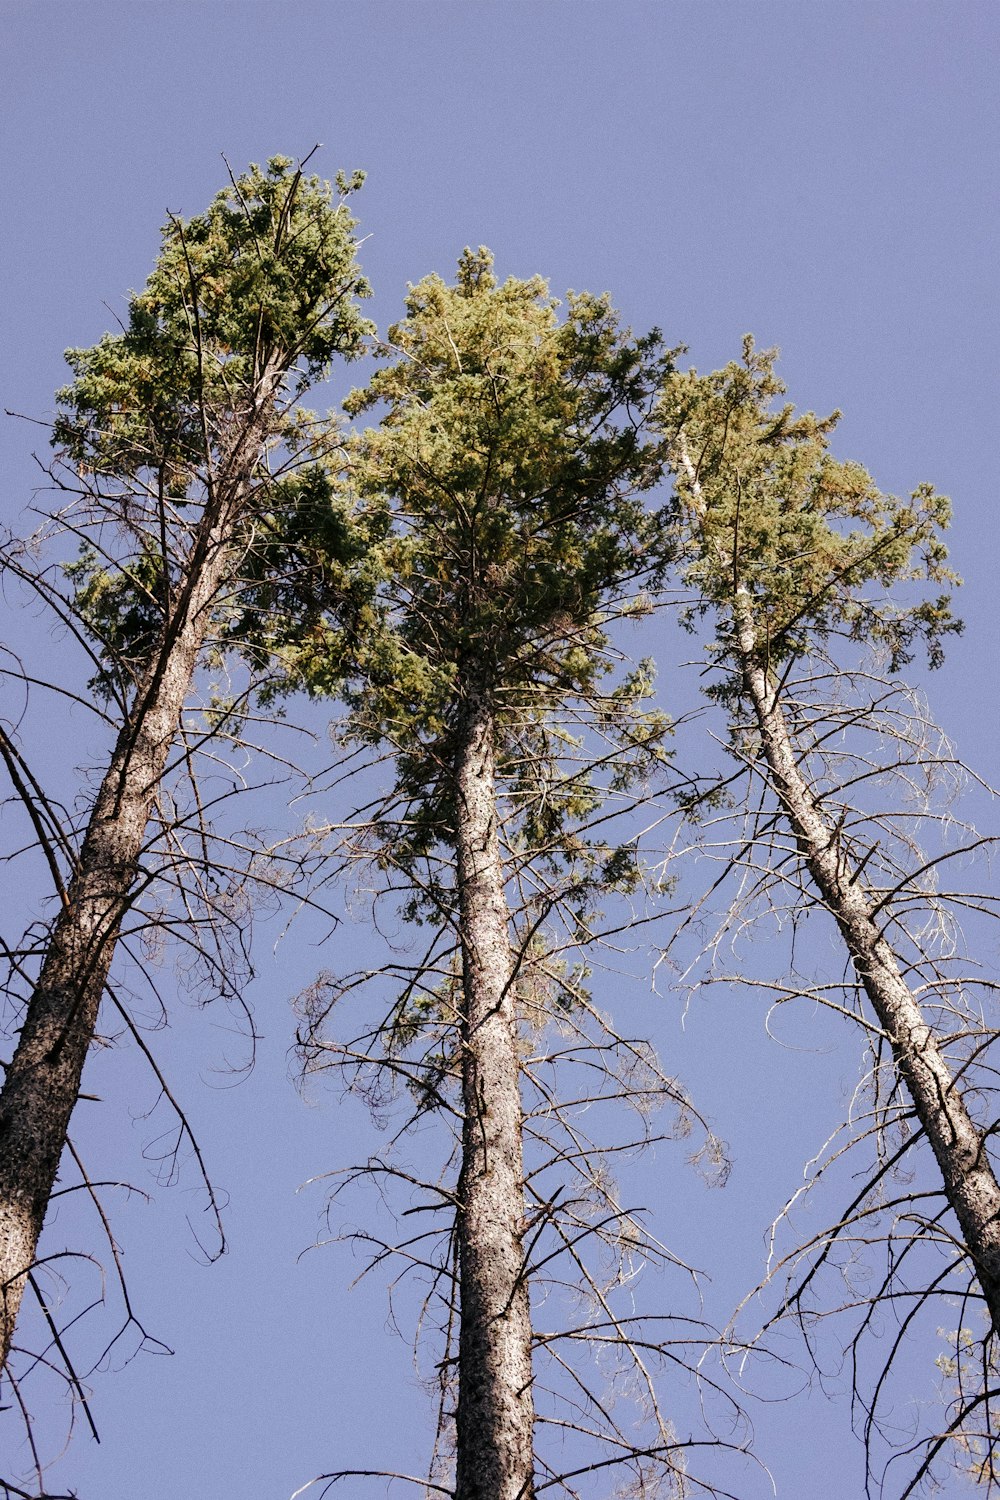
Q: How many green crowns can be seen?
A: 3